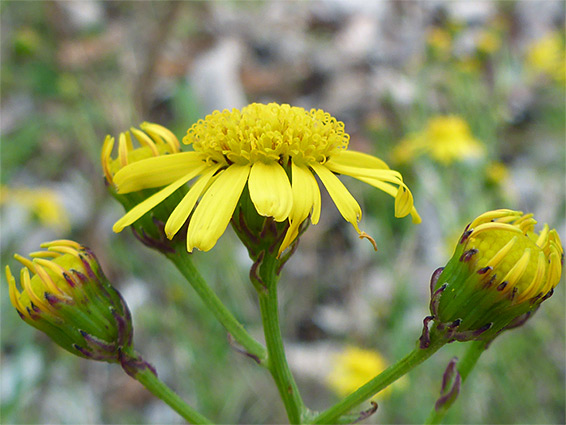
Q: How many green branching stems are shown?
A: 5